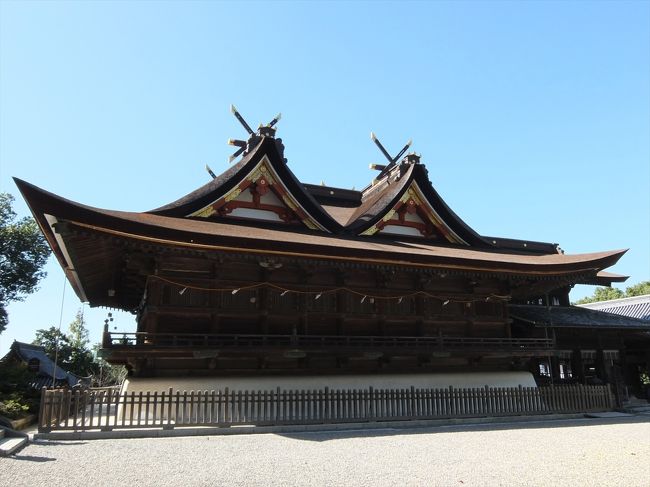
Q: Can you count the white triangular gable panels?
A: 2